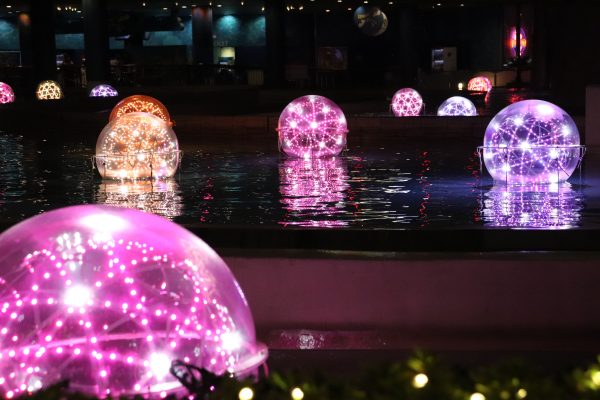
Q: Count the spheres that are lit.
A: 11